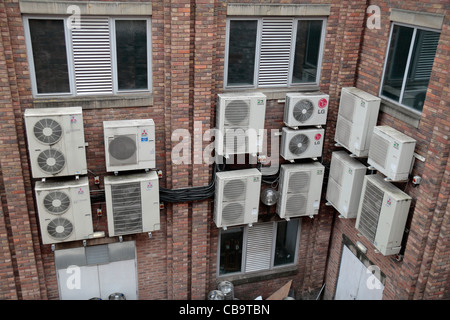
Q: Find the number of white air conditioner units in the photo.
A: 13